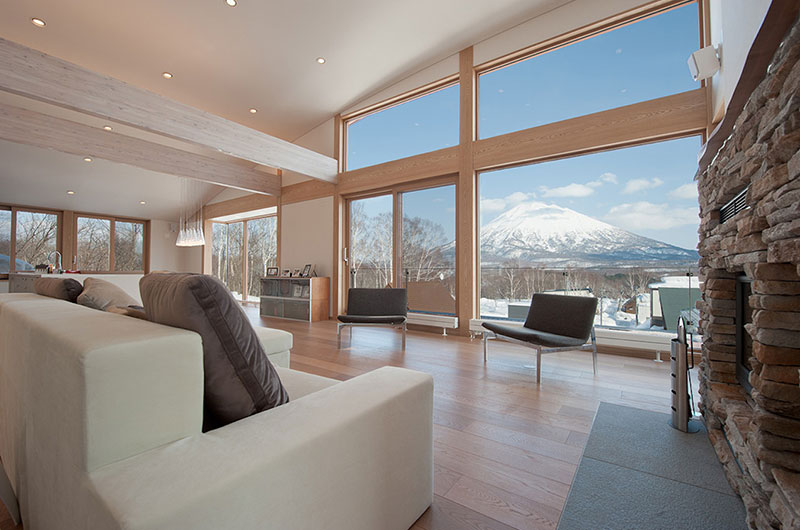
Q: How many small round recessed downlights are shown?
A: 9